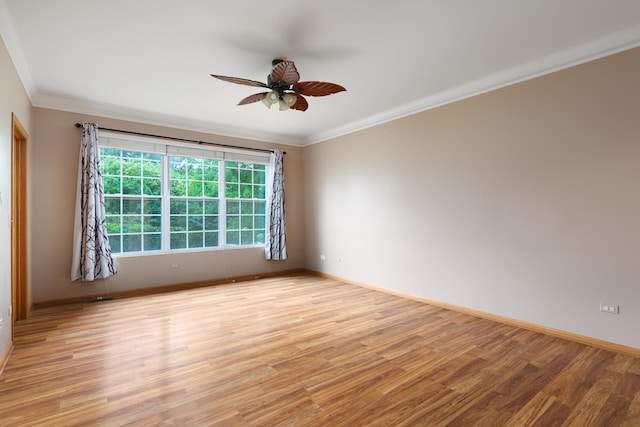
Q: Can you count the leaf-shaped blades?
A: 5